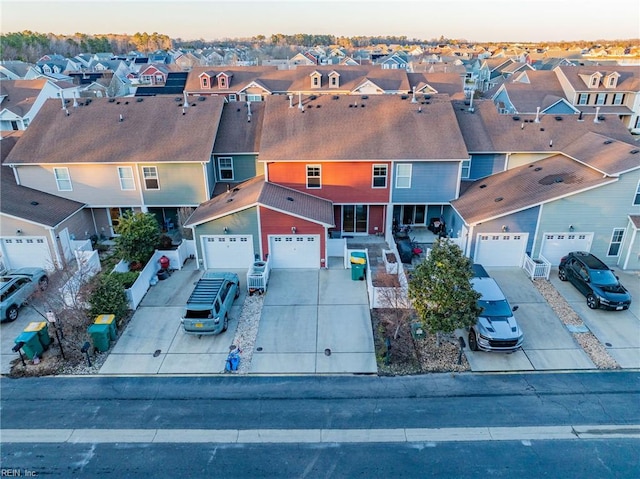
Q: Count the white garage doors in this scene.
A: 5